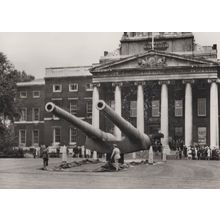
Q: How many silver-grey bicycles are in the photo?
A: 0